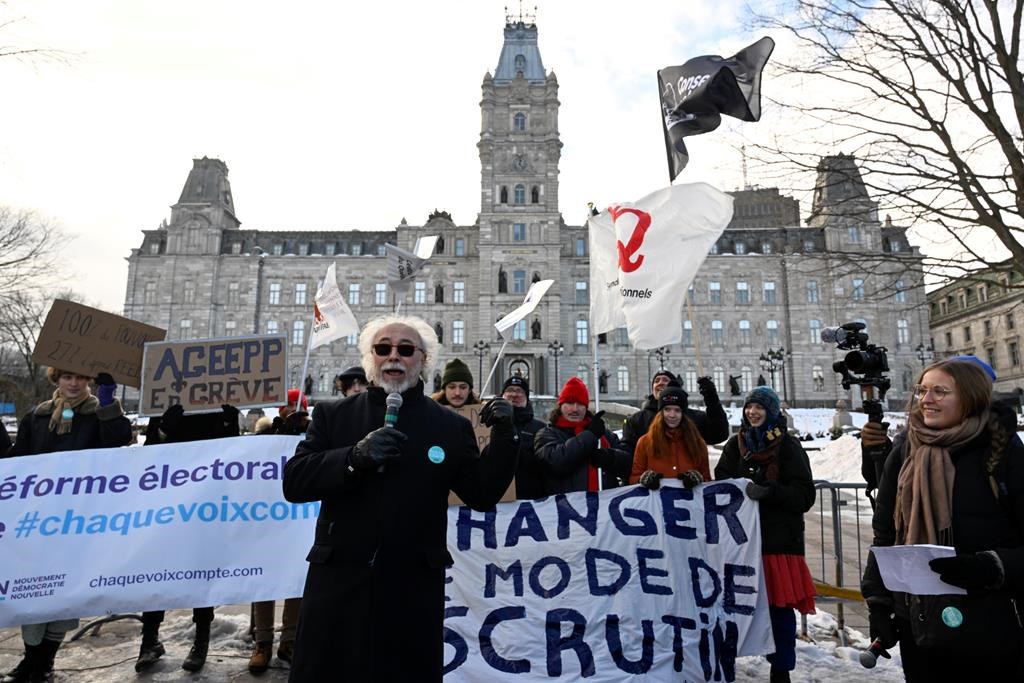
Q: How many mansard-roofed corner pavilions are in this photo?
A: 2